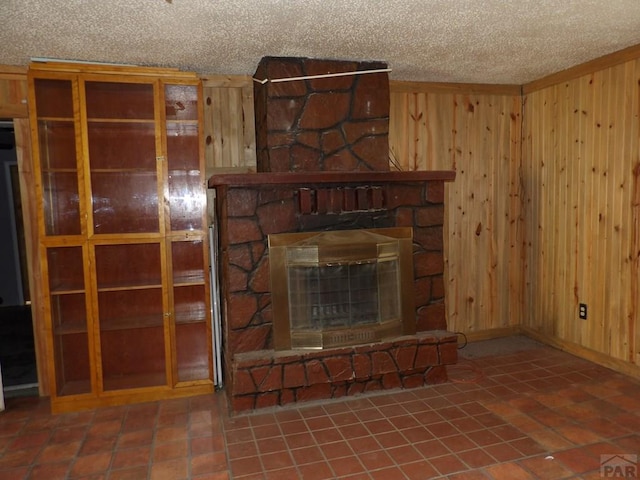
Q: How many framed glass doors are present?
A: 6